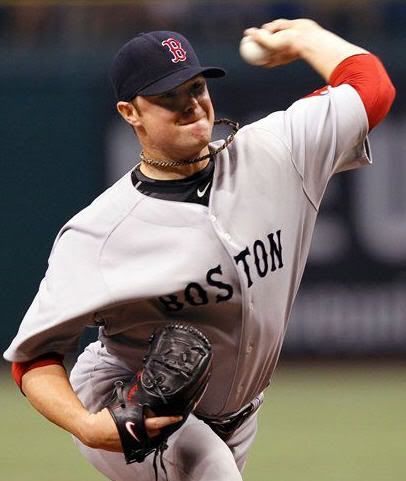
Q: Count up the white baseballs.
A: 1